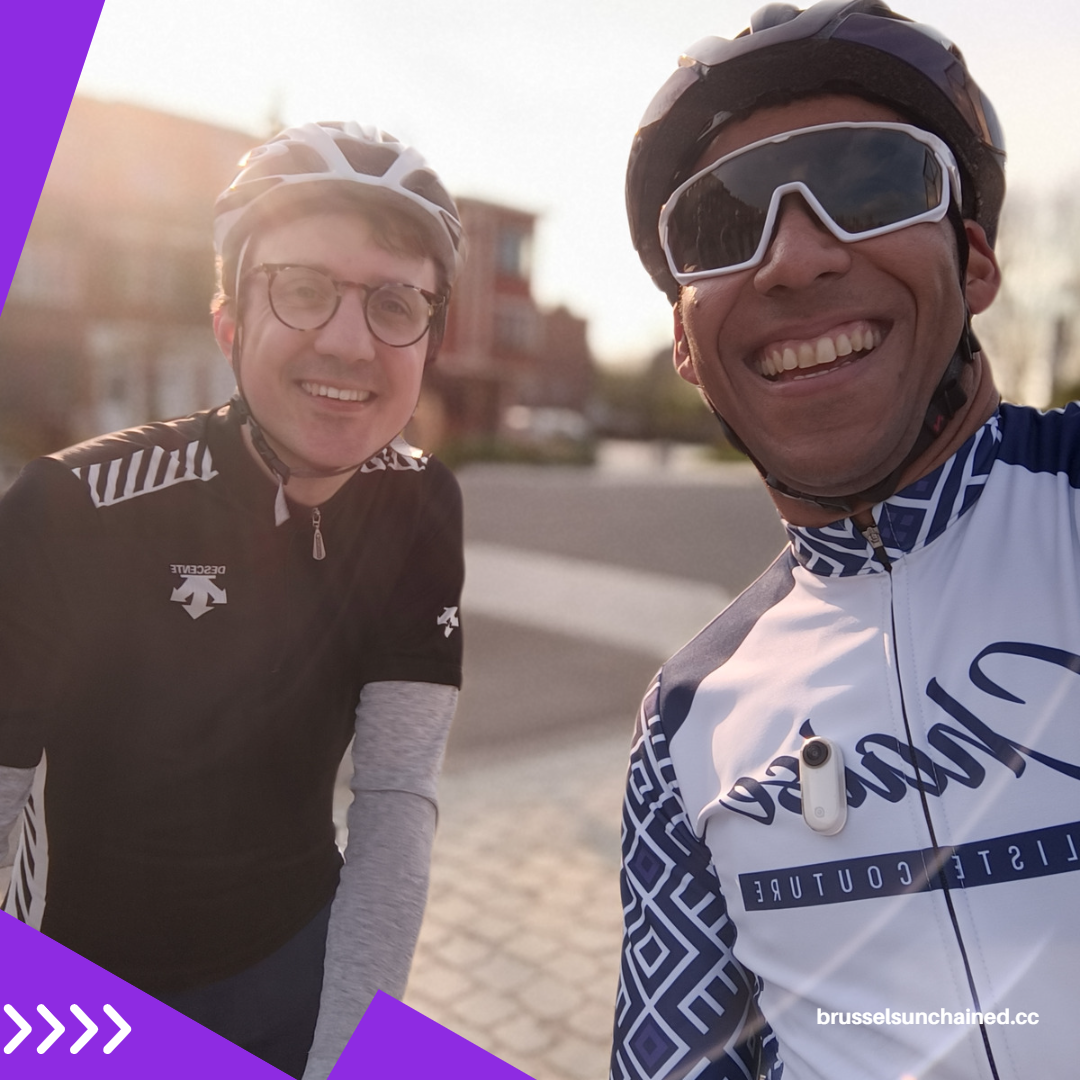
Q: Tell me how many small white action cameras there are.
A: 1